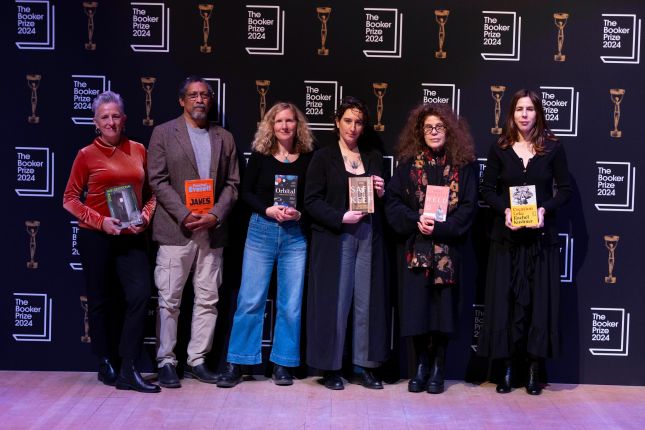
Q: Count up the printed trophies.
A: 14